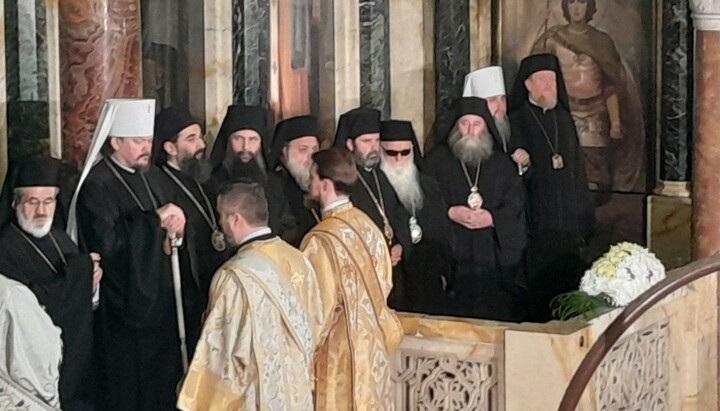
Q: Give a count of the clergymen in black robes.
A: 10